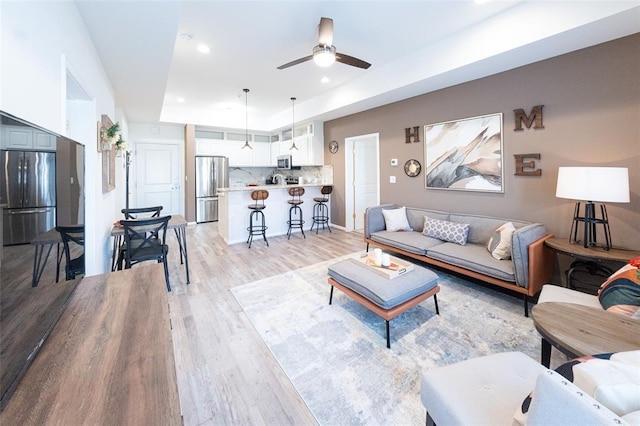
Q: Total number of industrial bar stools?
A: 3